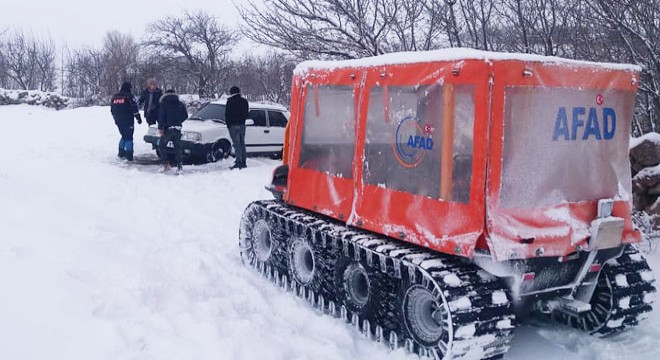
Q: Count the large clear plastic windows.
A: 3